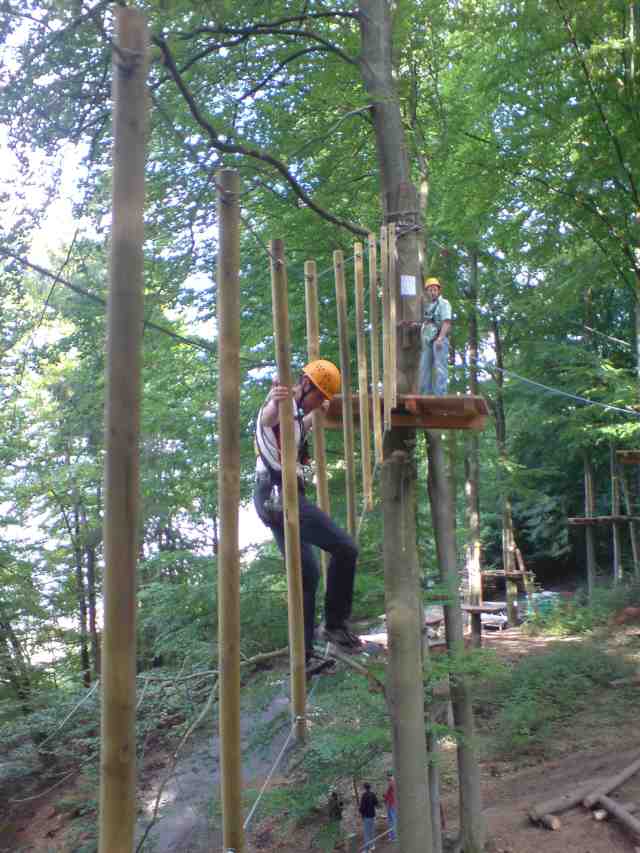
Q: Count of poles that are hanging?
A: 9